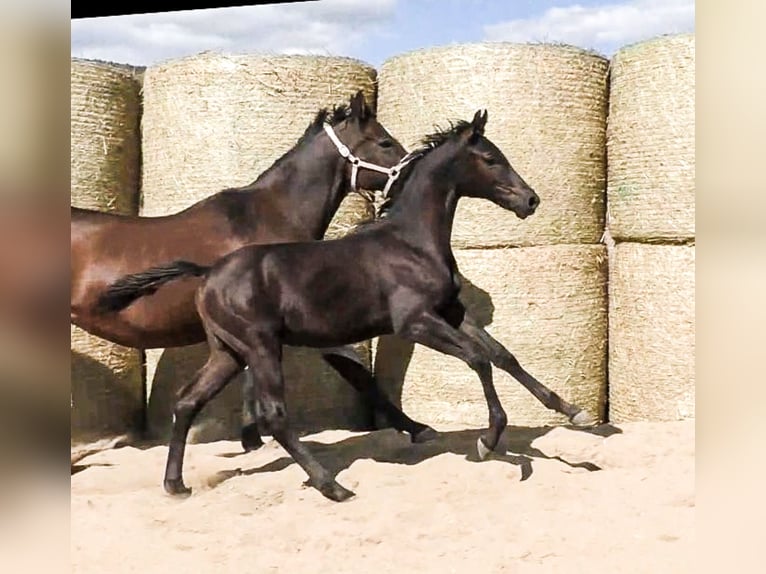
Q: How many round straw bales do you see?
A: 8